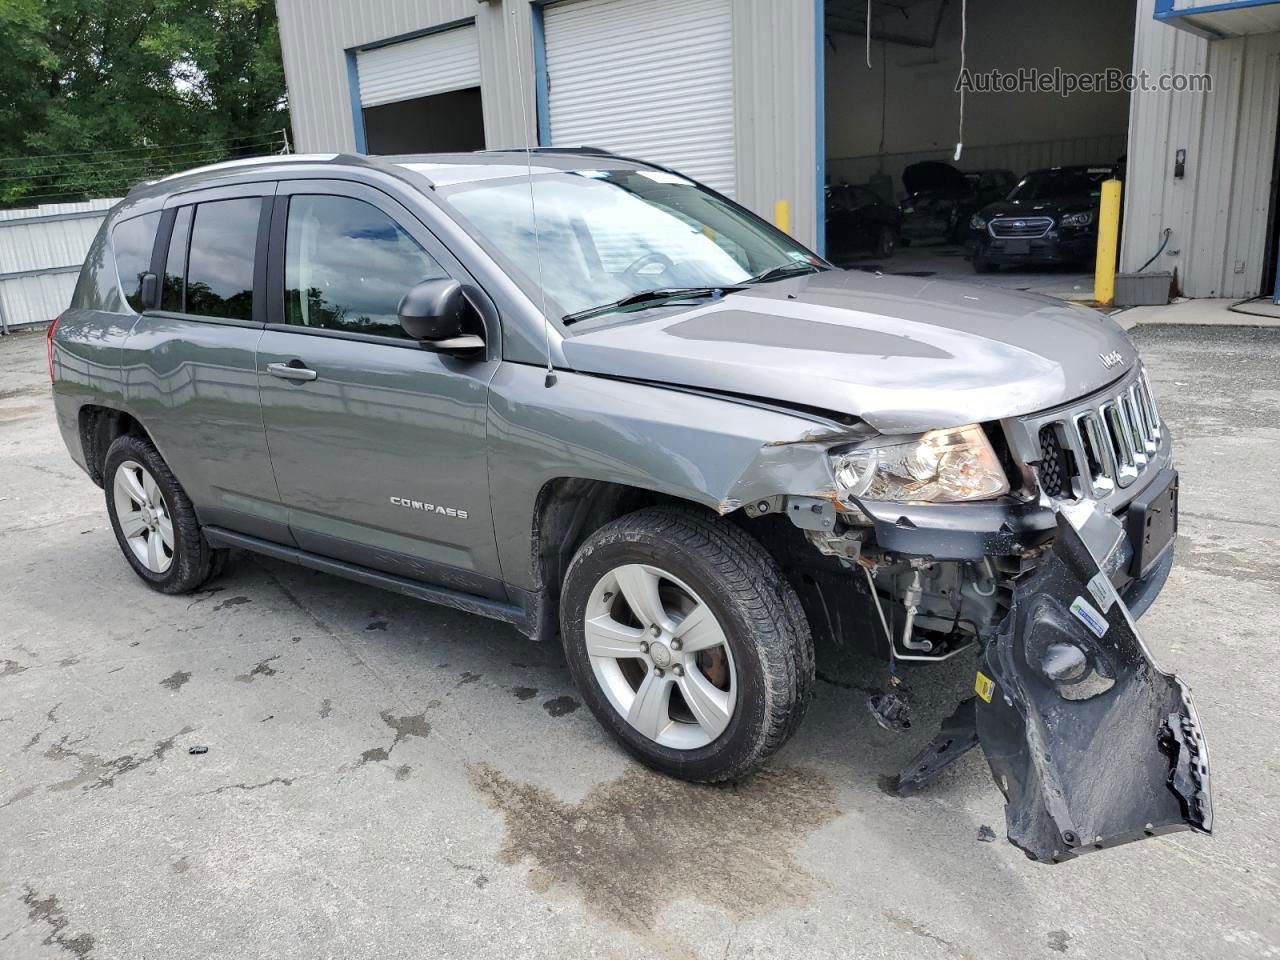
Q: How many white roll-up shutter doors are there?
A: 2